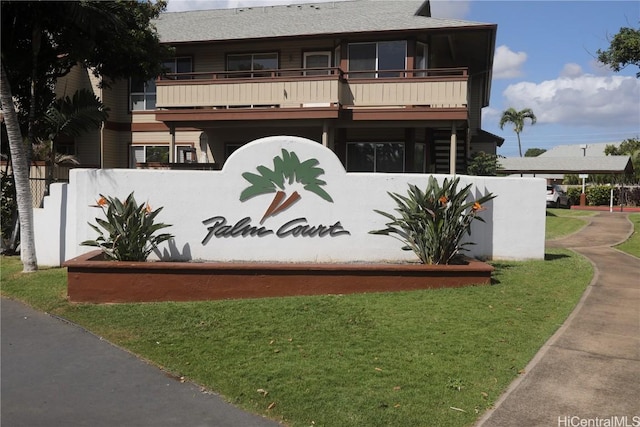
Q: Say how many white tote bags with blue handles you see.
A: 0